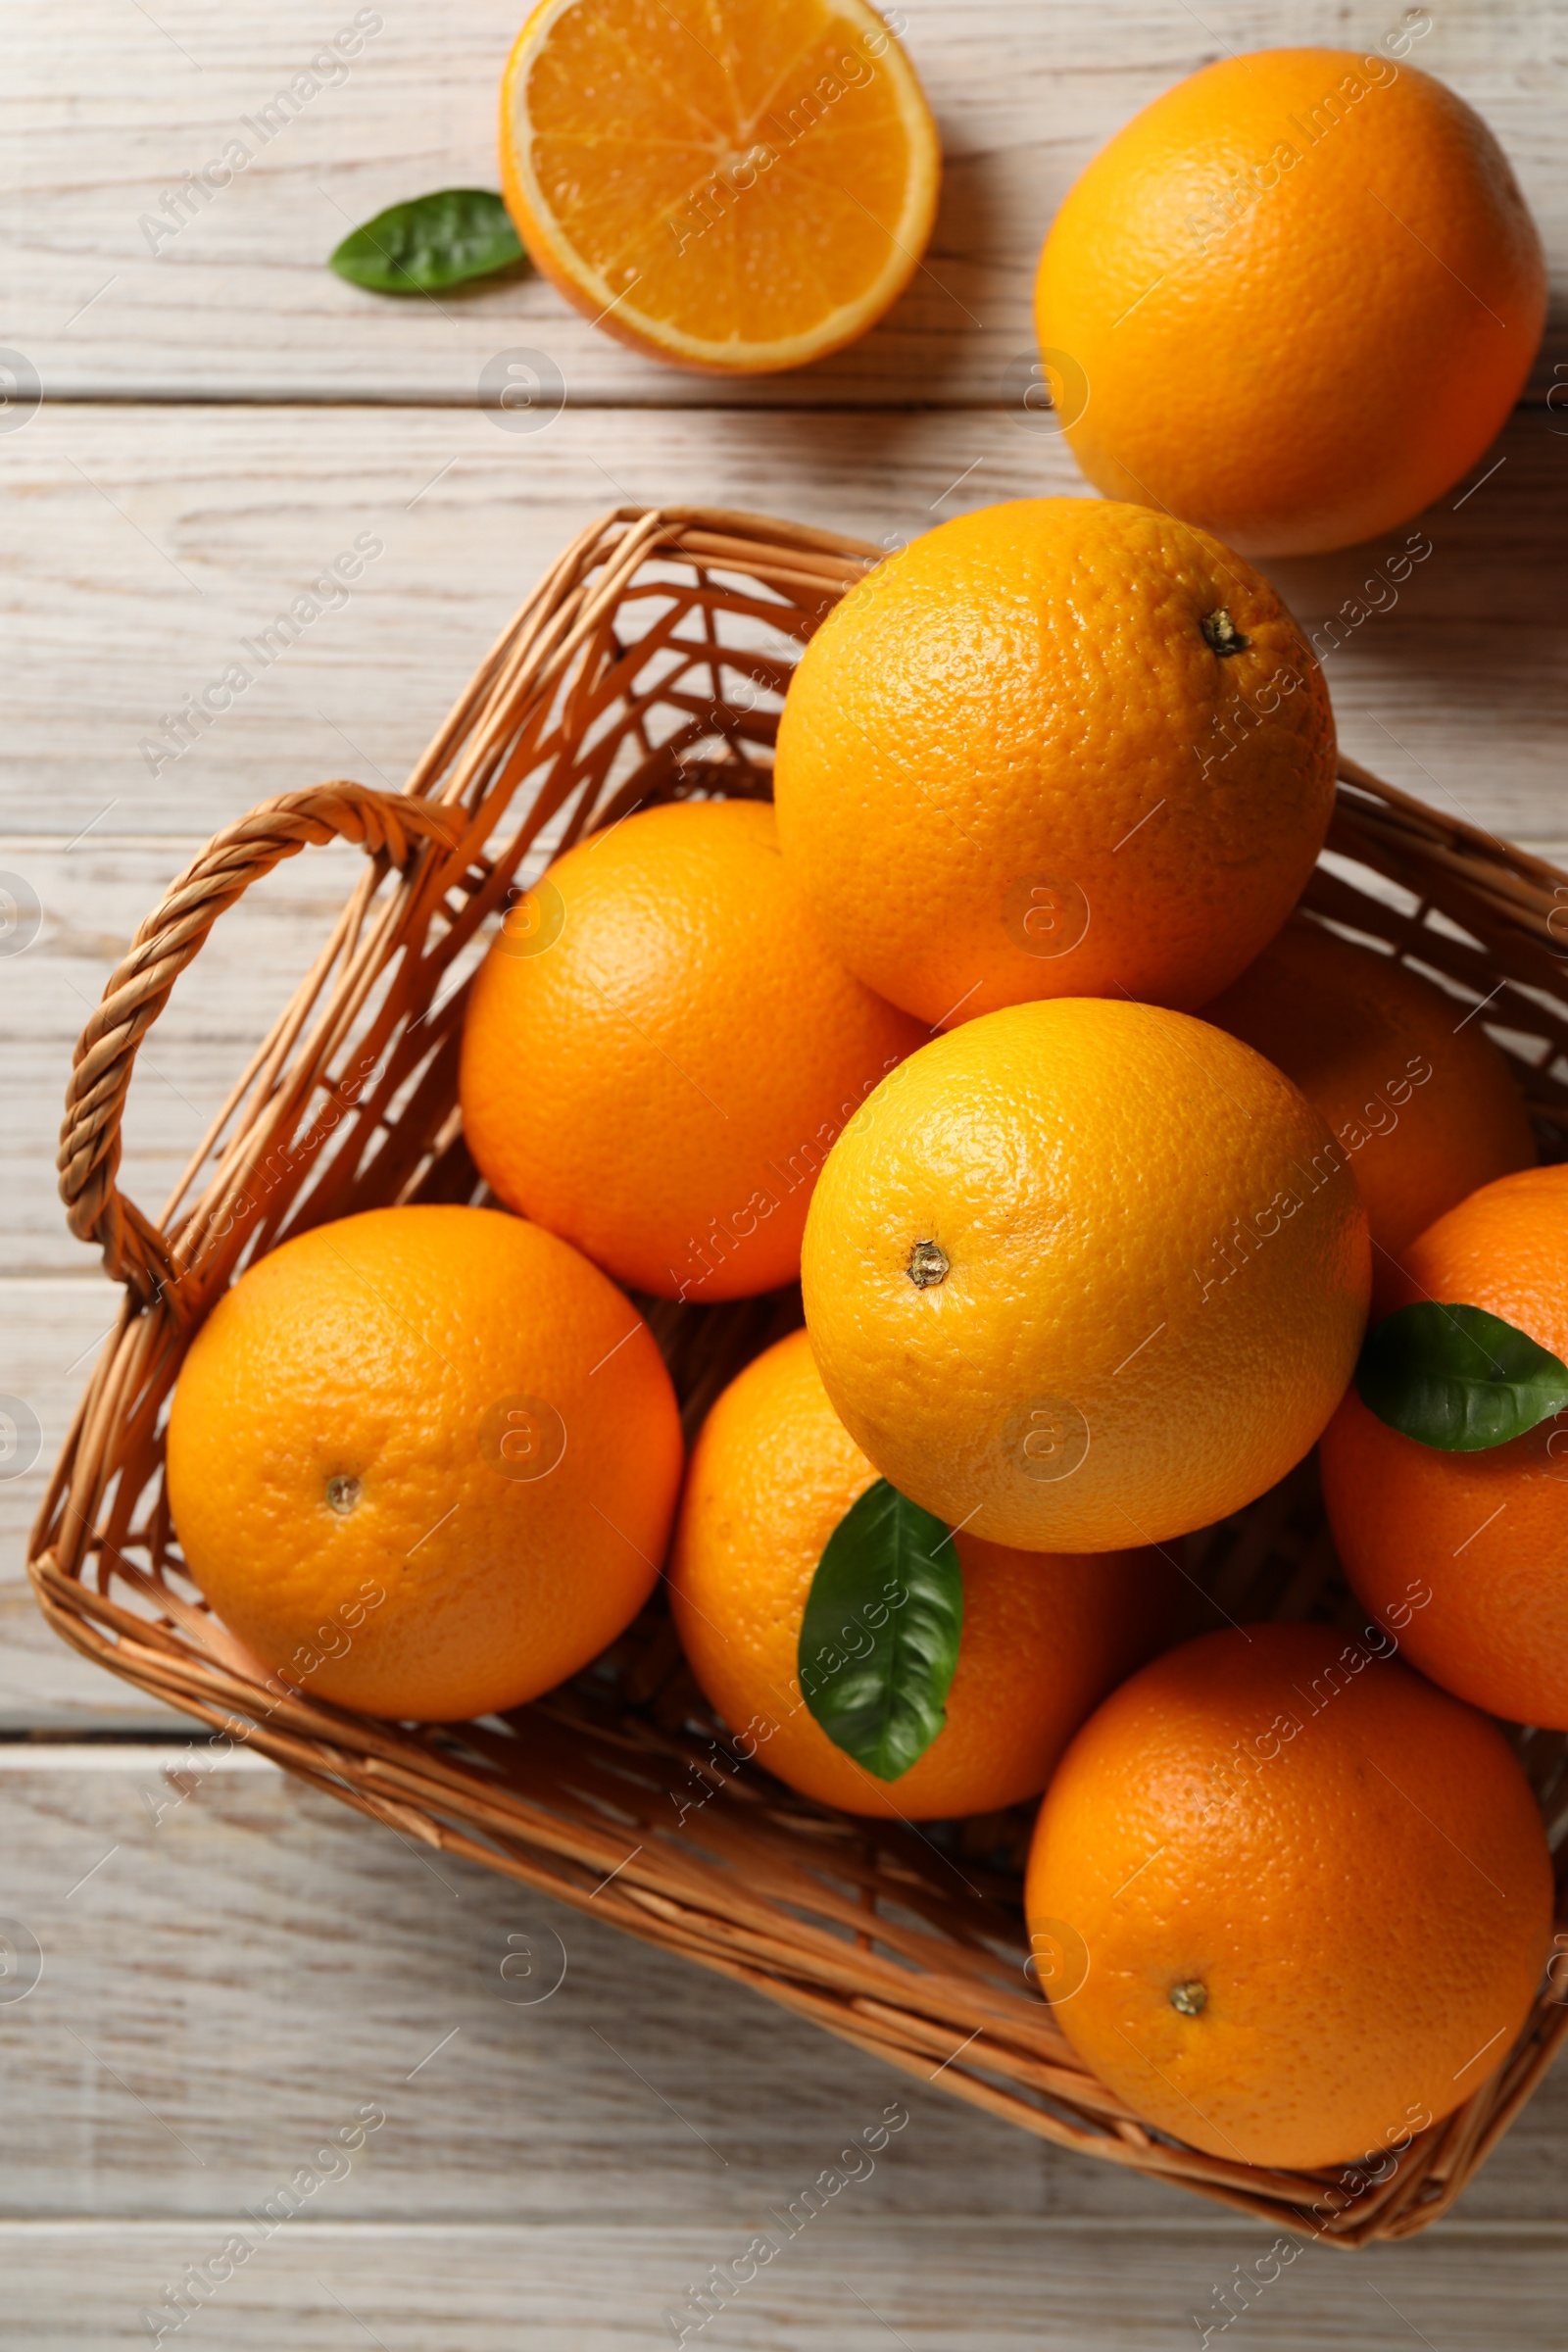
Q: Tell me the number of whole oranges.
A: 9